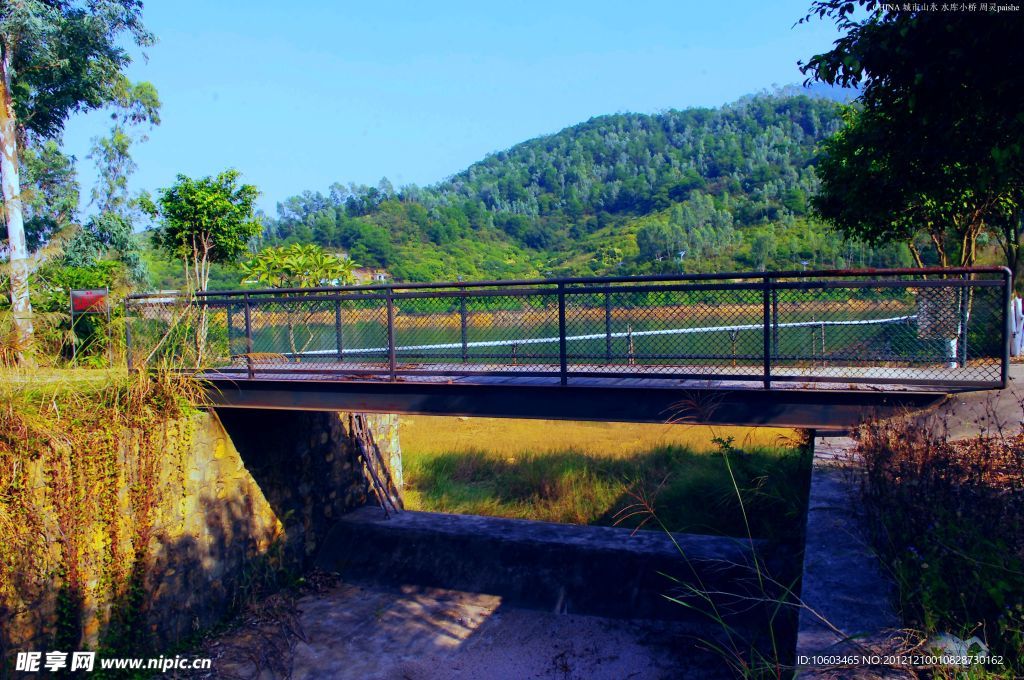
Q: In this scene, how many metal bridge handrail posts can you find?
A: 12